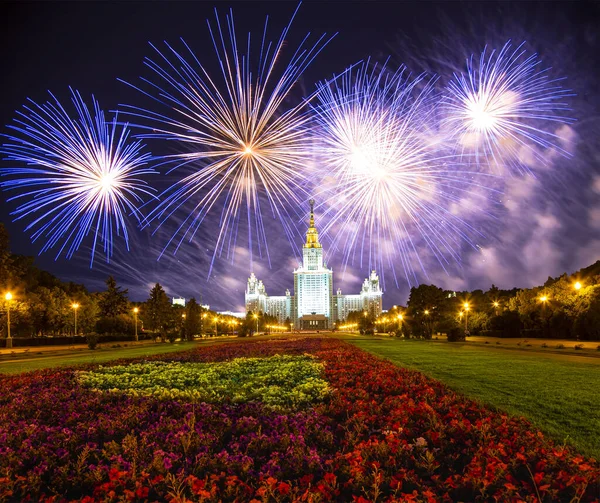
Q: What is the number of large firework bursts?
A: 4